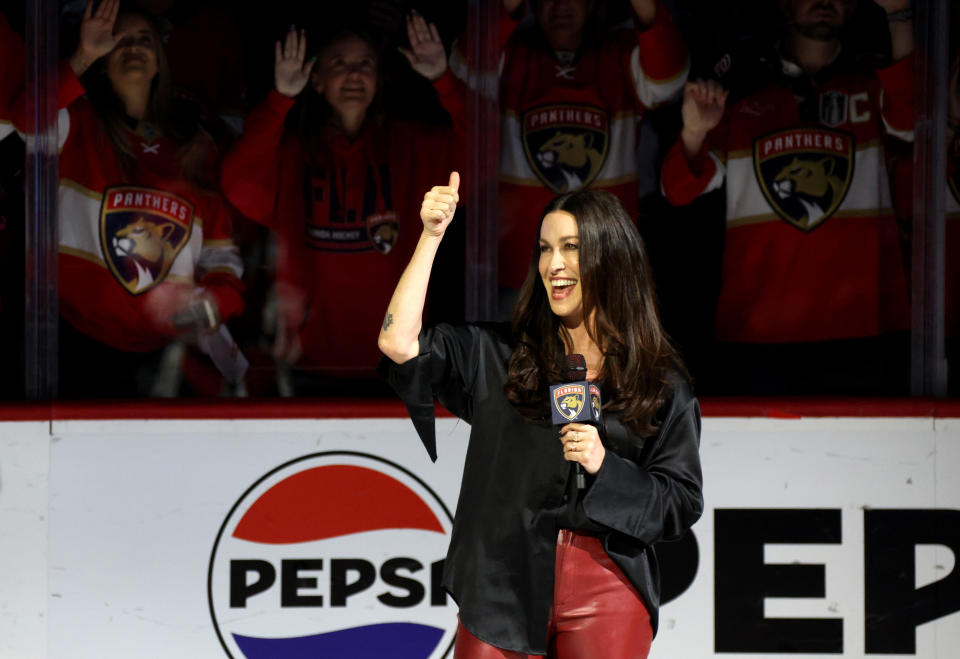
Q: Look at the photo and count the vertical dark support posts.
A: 3